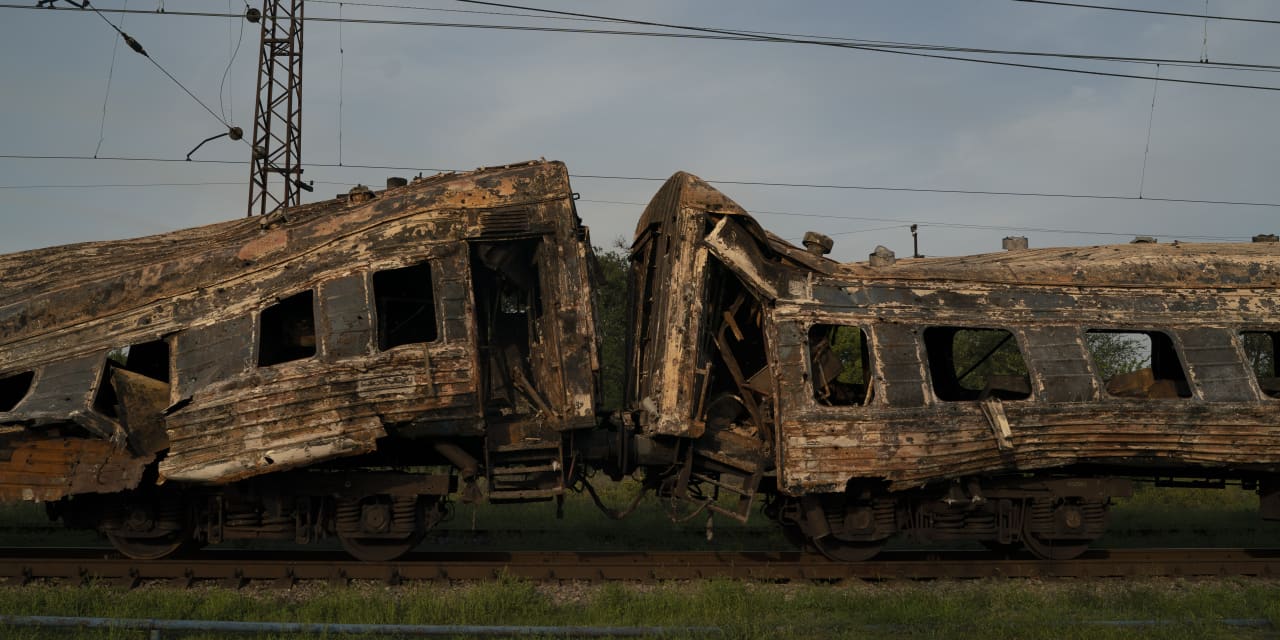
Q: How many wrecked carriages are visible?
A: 2